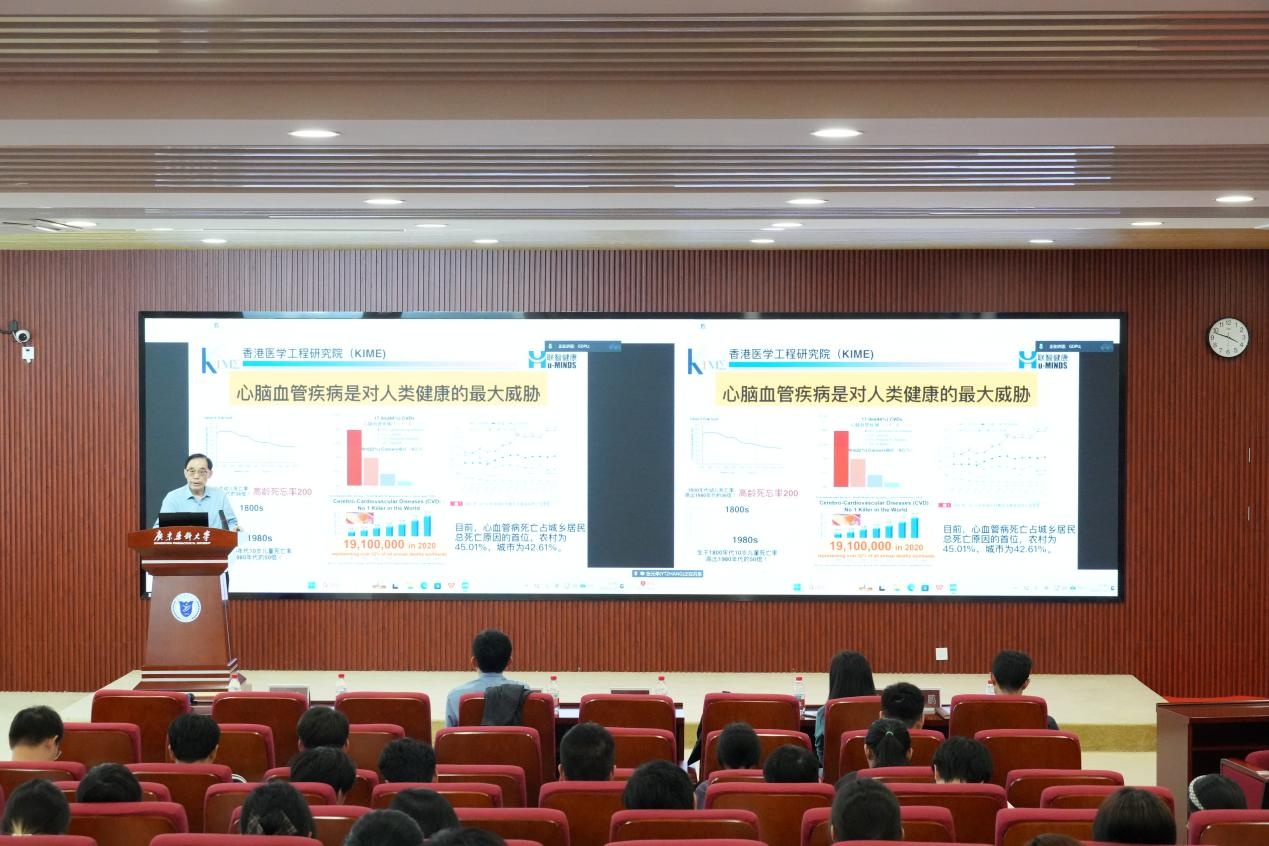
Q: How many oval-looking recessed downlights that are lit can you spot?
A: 13